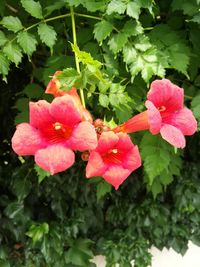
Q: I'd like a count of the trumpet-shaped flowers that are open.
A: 3